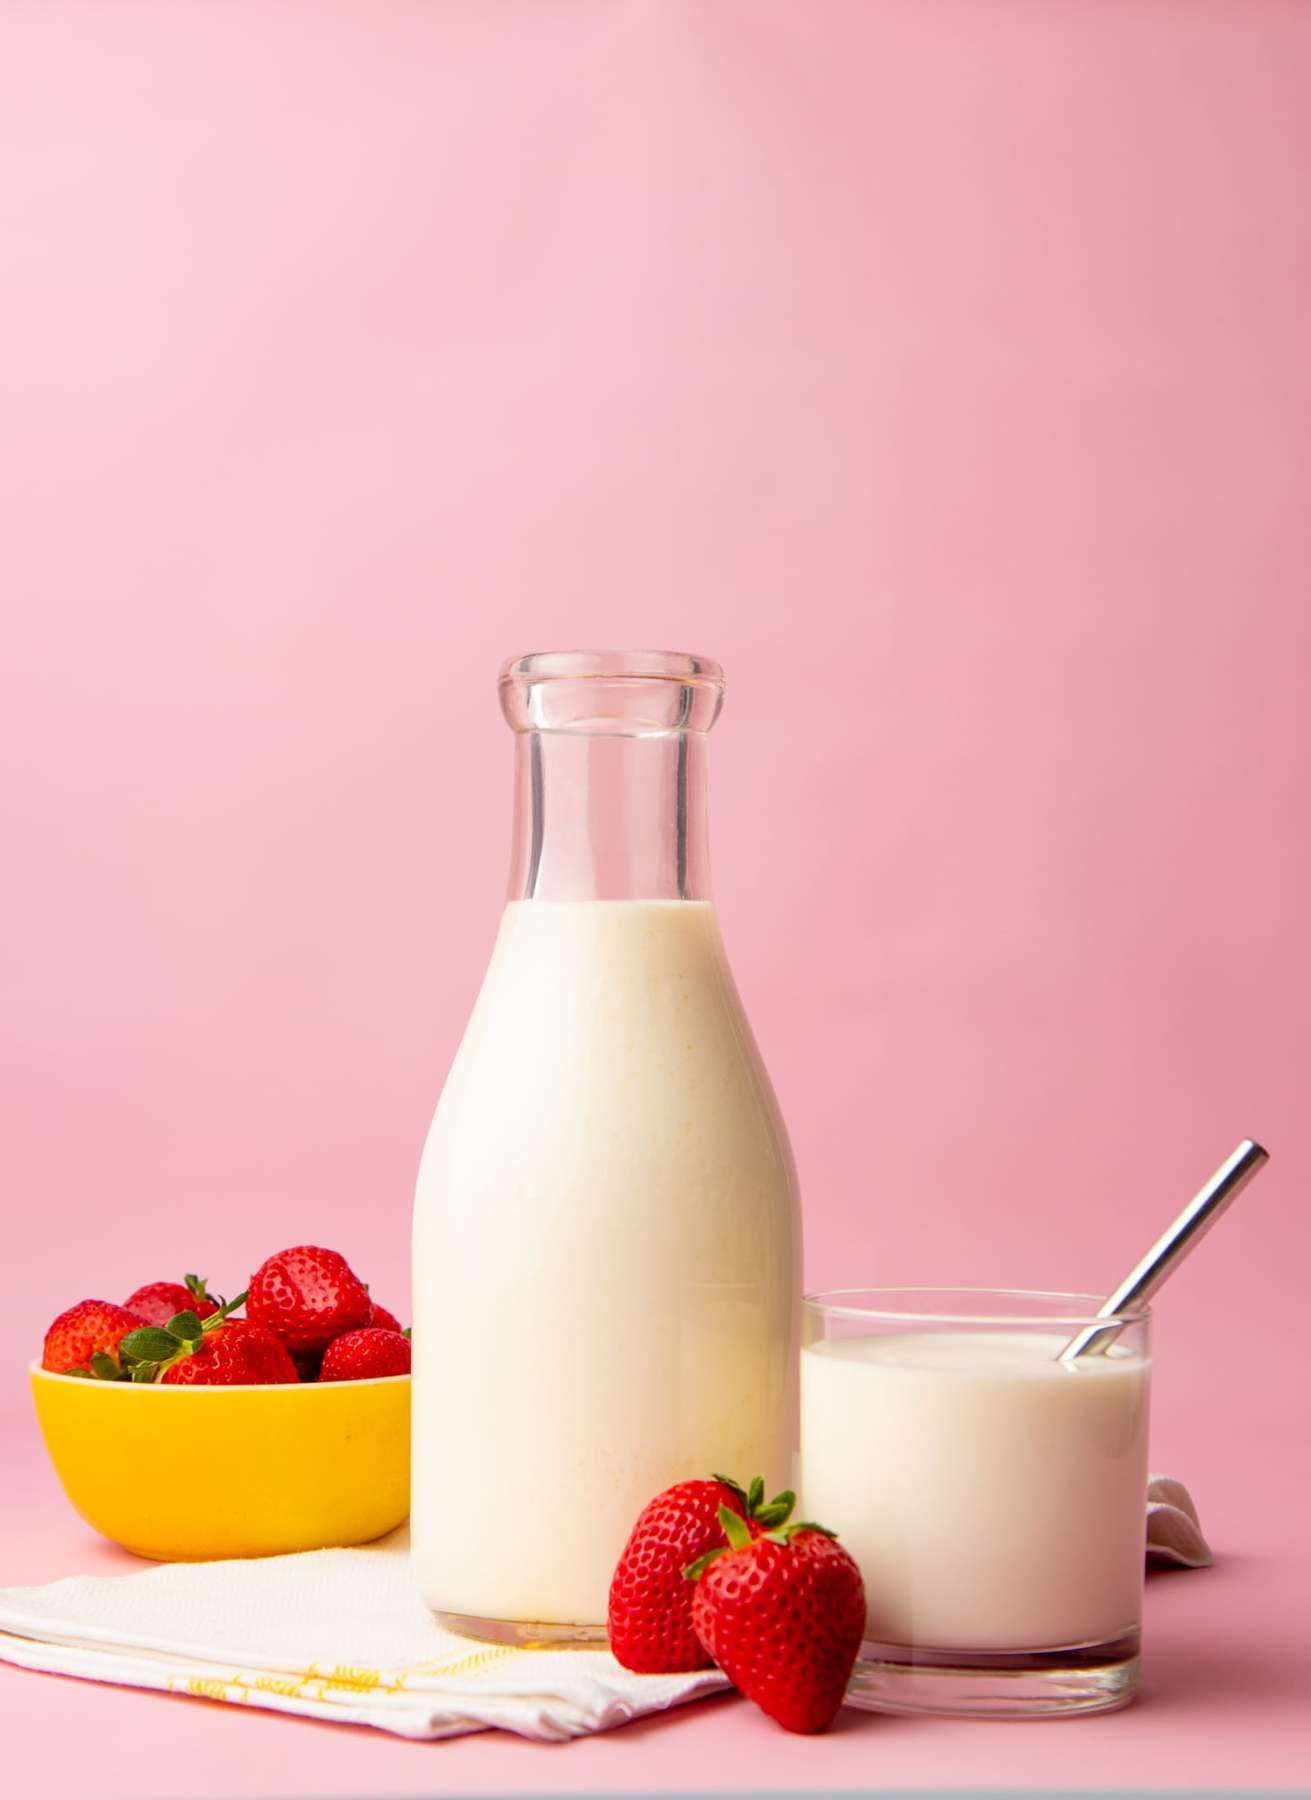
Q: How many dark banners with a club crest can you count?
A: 0